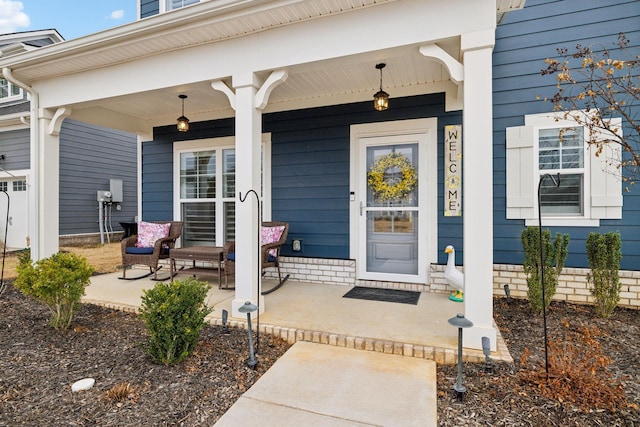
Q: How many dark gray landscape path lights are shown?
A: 2